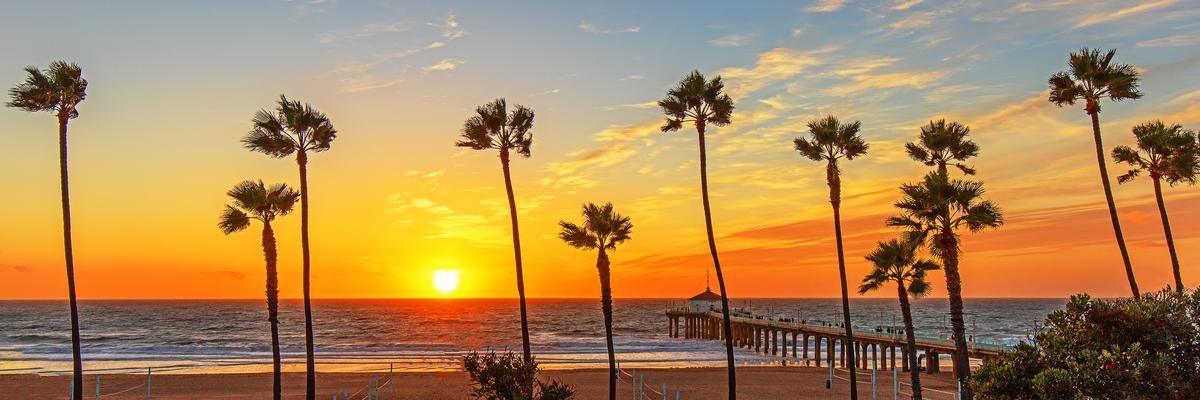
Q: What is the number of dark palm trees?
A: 12